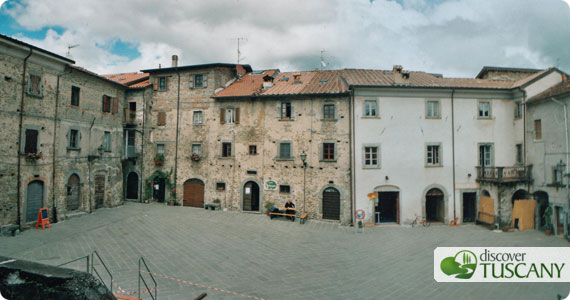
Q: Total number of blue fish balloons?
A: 0